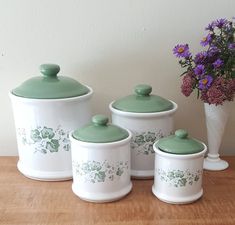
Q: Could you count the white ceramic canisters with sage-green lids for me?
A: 4